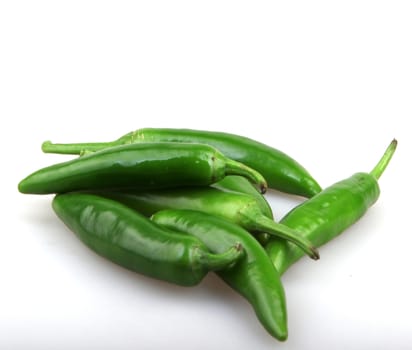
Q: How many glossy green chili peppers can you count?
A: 7